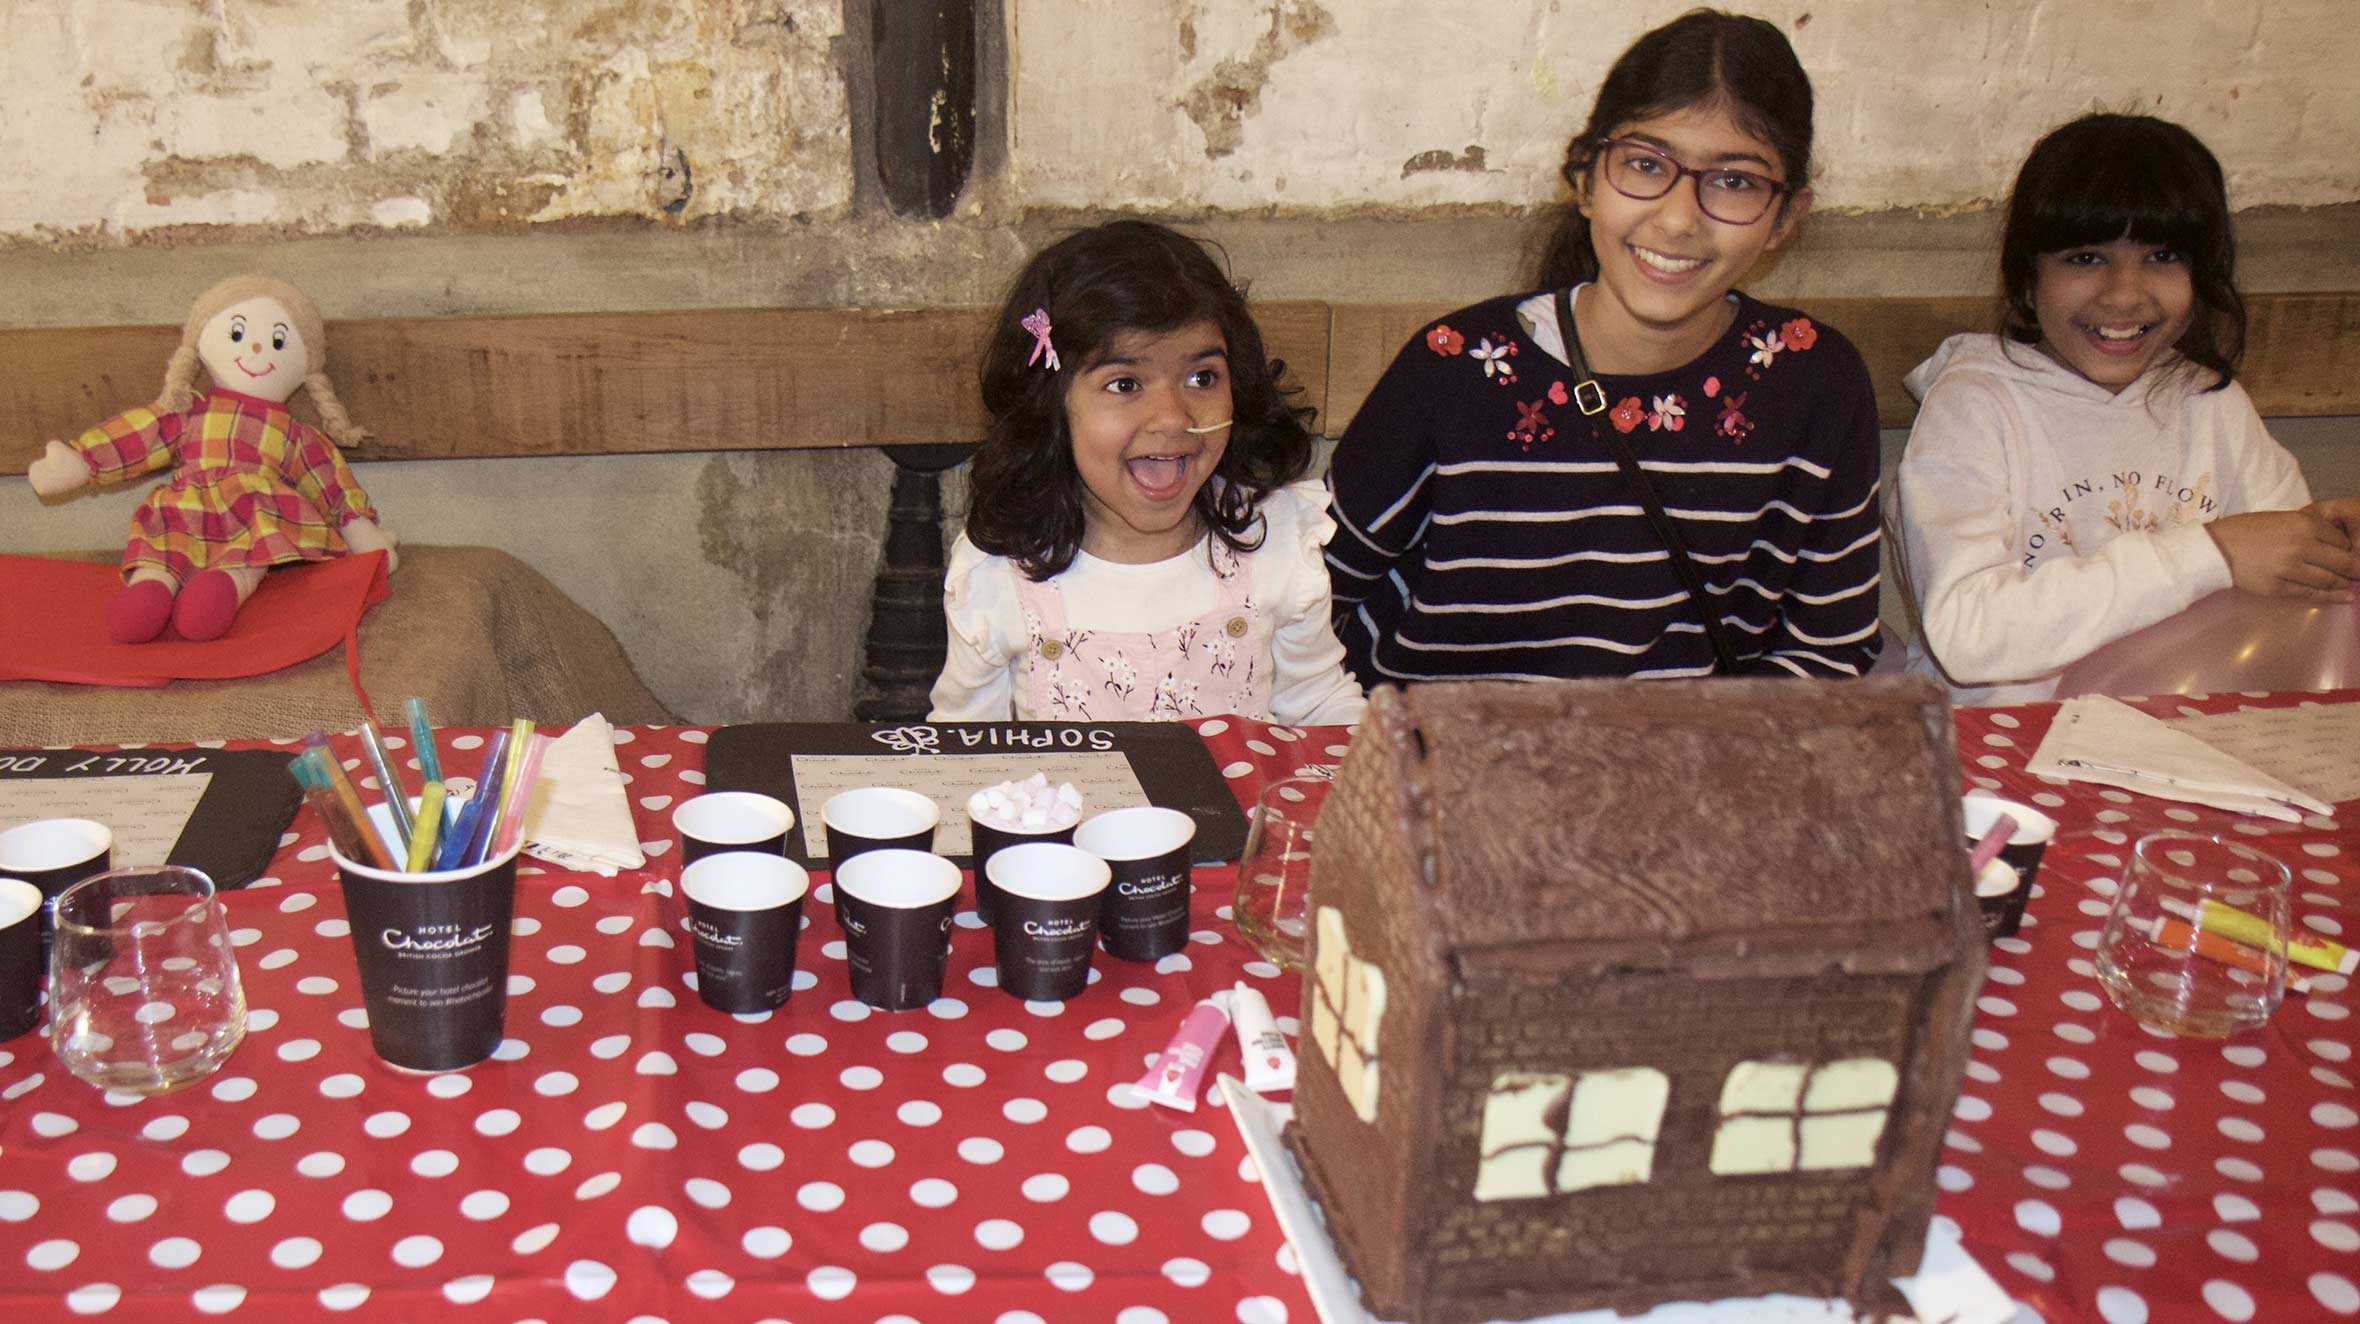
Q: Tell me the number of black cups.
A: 12